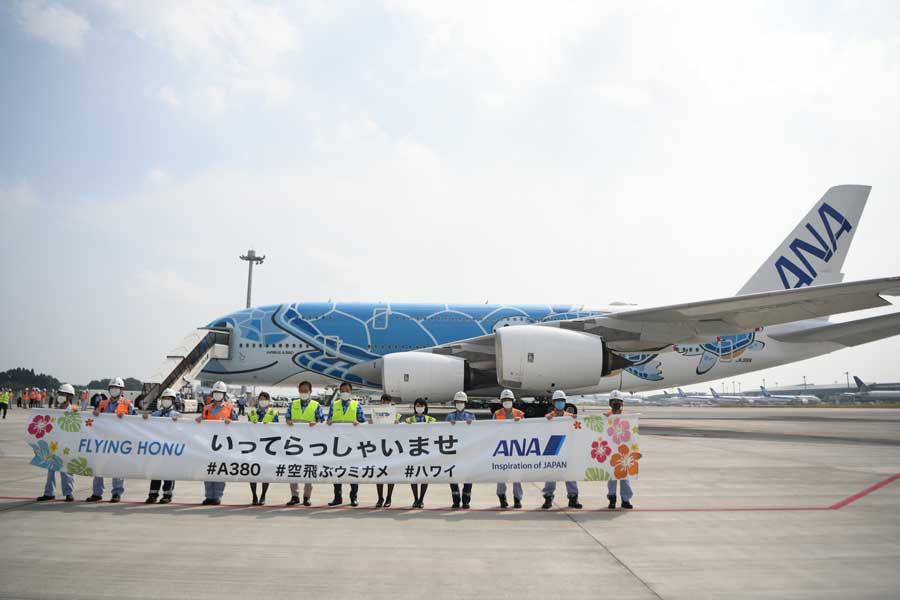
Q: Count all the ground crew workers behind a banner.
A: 13